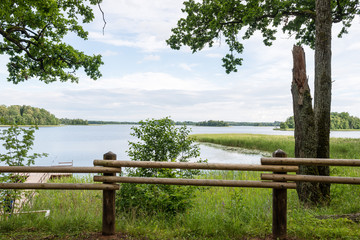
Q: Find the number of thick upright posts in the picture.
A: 2